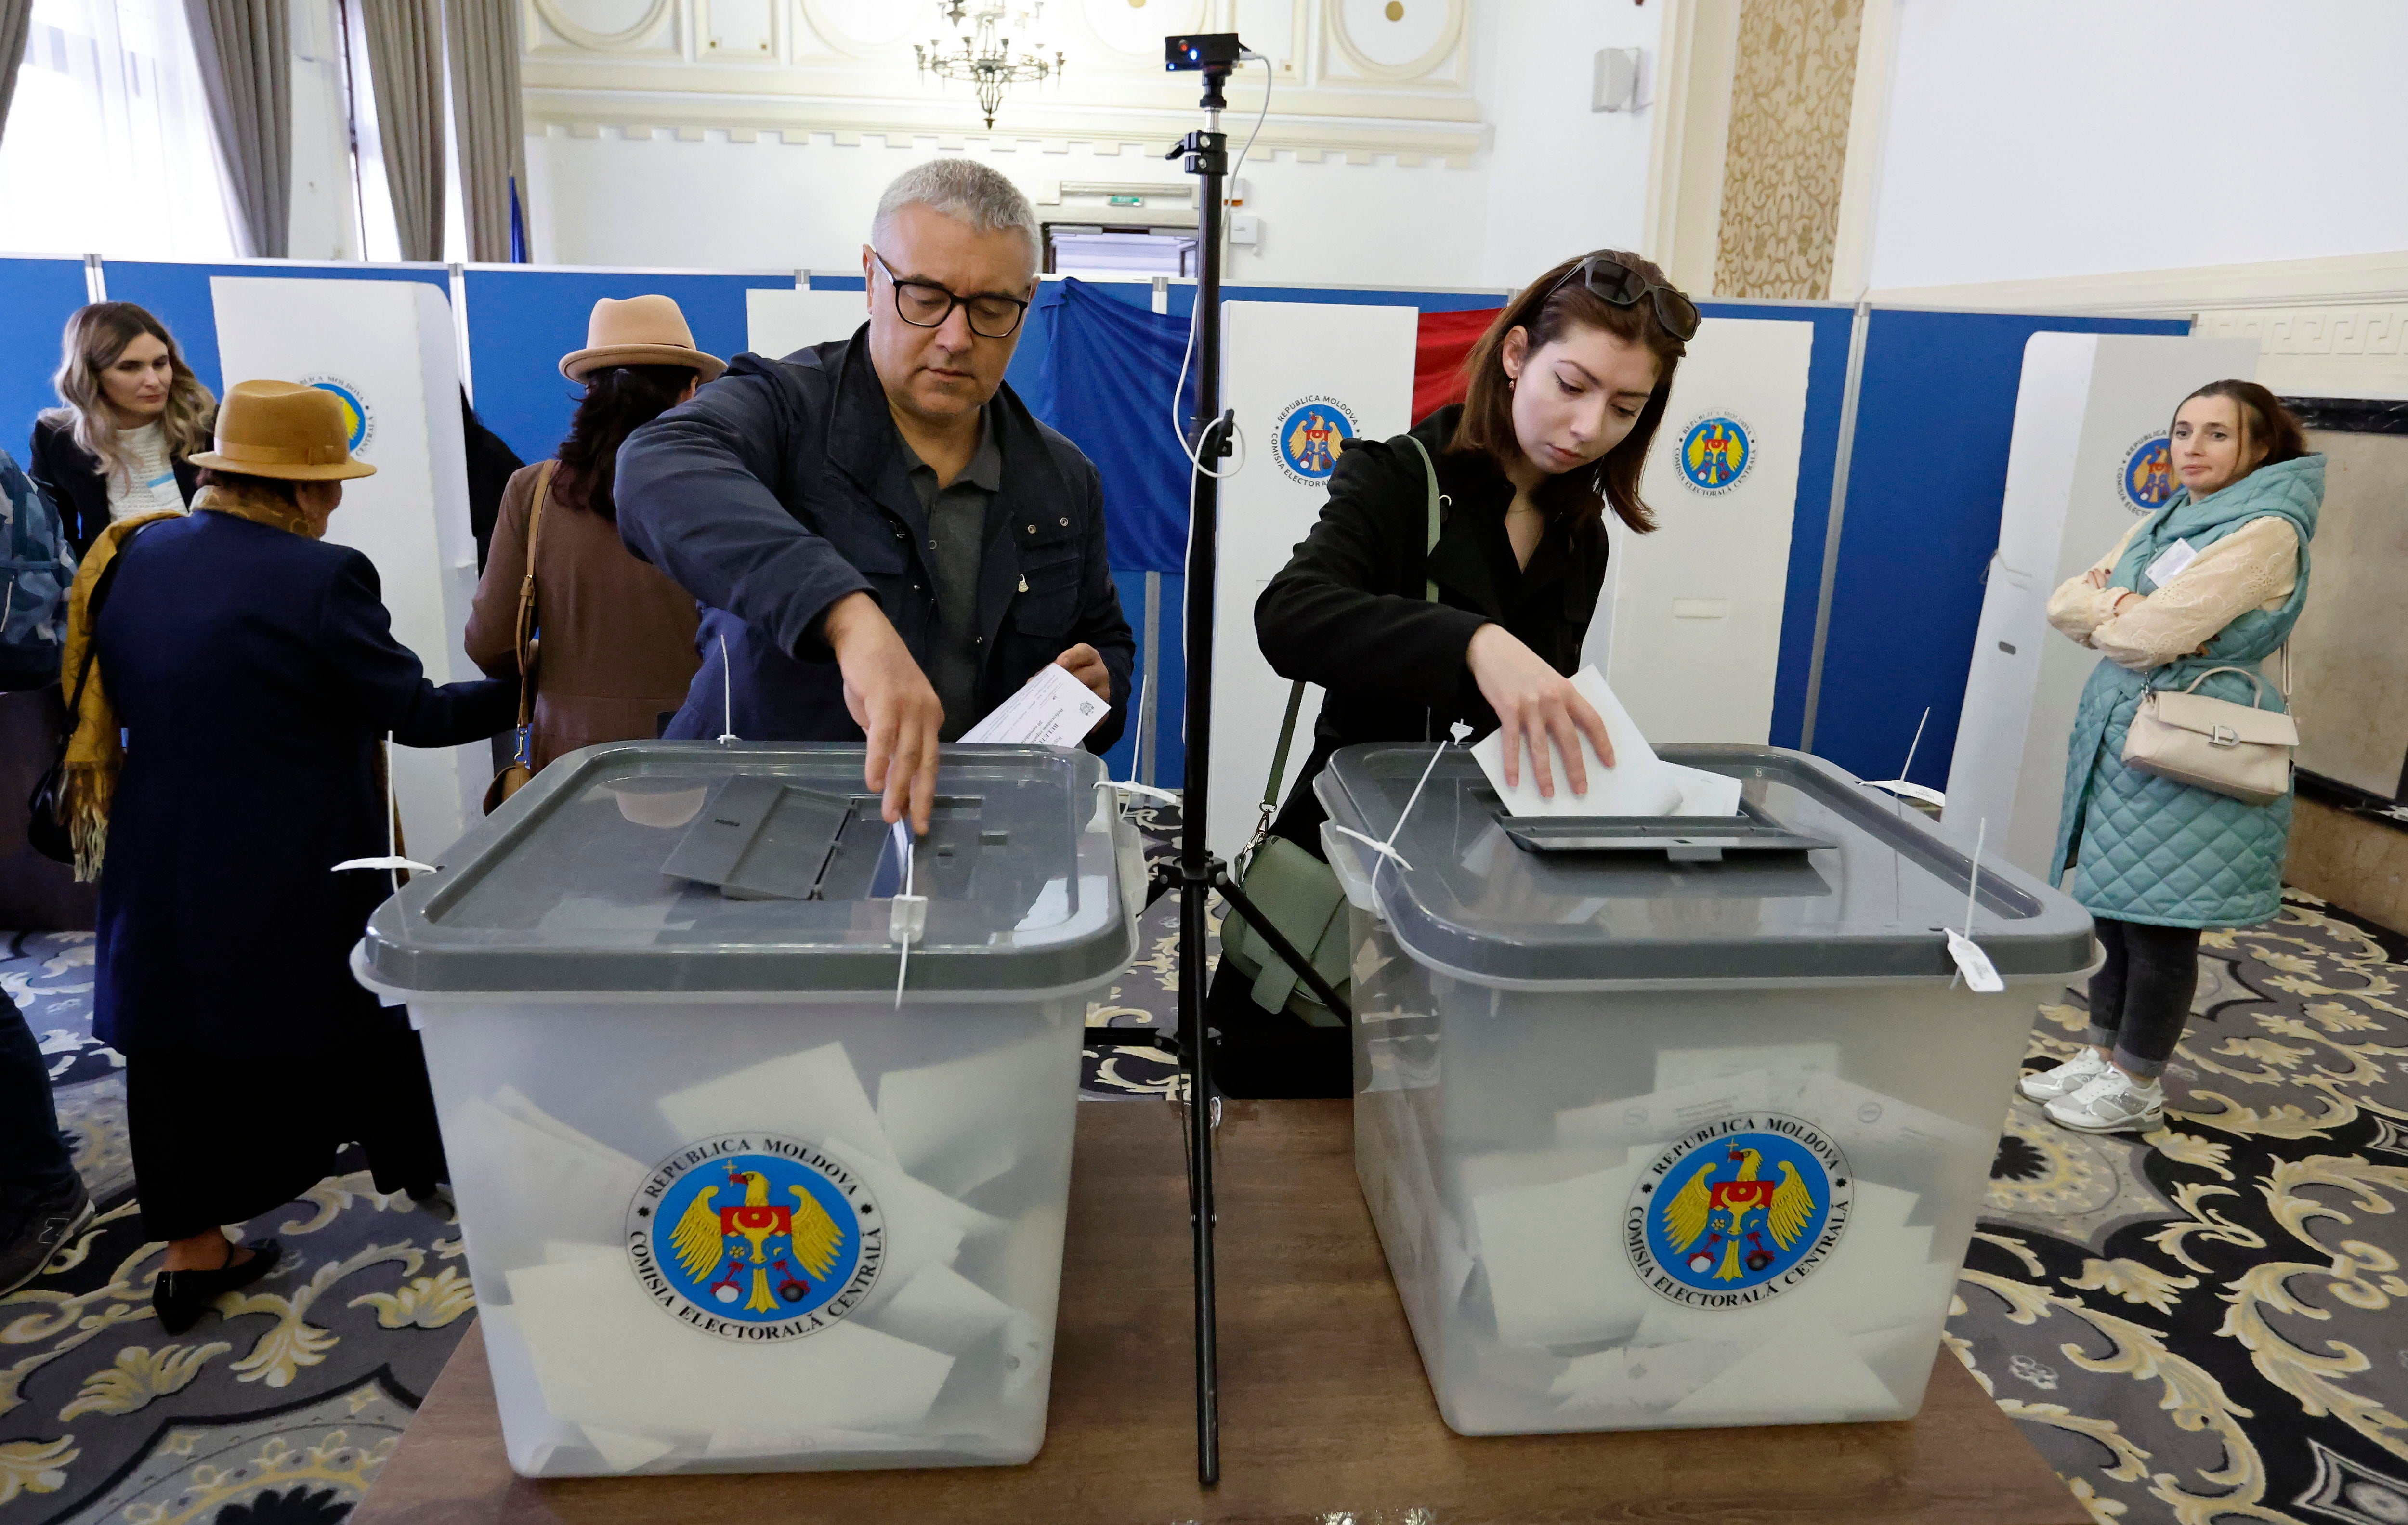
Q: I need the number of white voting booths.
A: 5